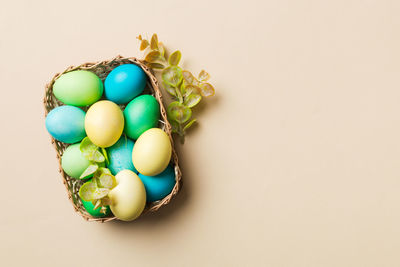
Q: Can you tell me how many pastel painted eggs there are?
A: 11